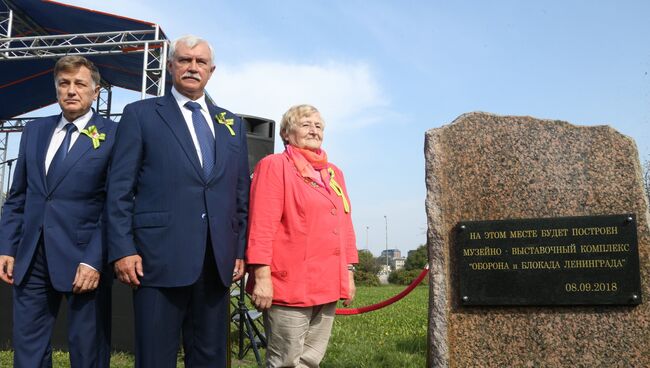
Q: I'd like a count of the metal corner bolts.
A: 4